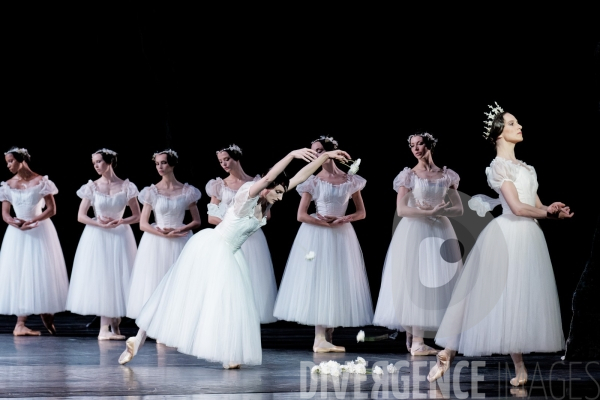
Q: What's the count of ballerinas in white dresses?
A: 8